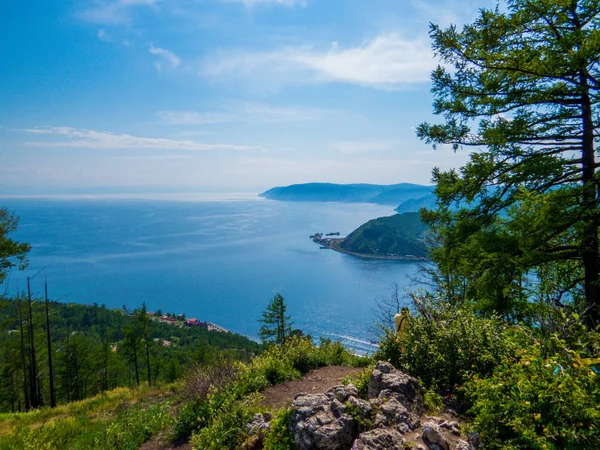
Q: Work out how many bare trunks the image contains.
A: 3